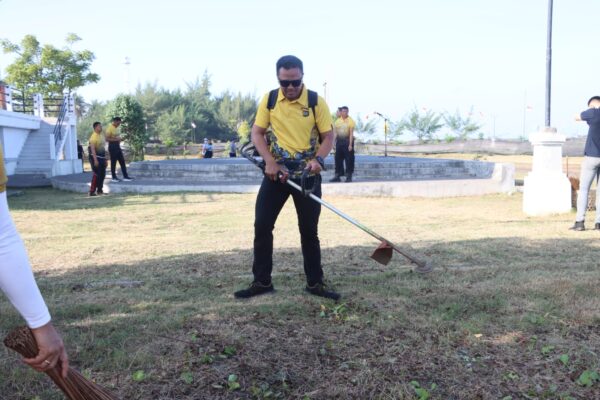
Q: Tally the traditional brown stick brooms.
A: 1